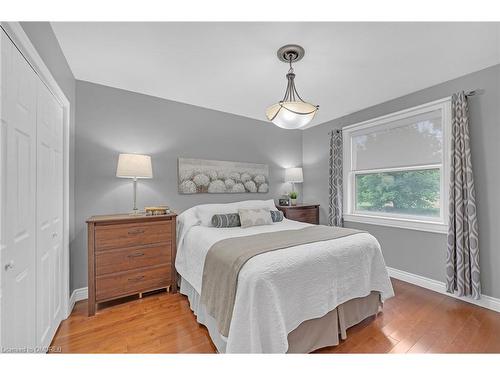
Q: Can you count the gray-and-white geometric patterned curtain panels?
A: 2